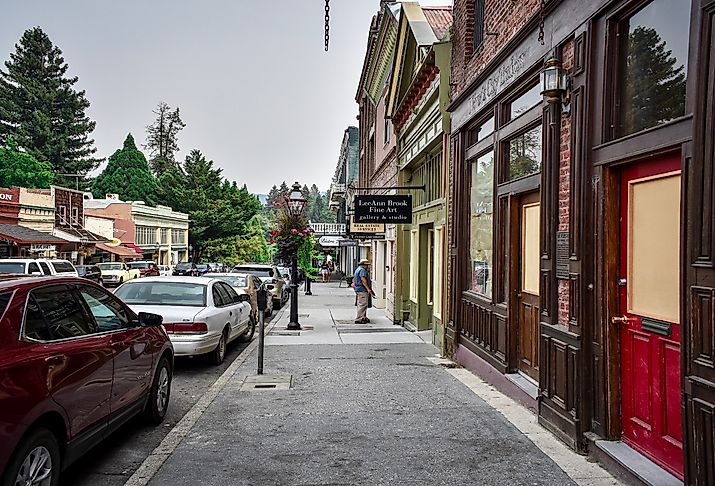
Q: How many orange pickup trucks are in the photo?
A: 0